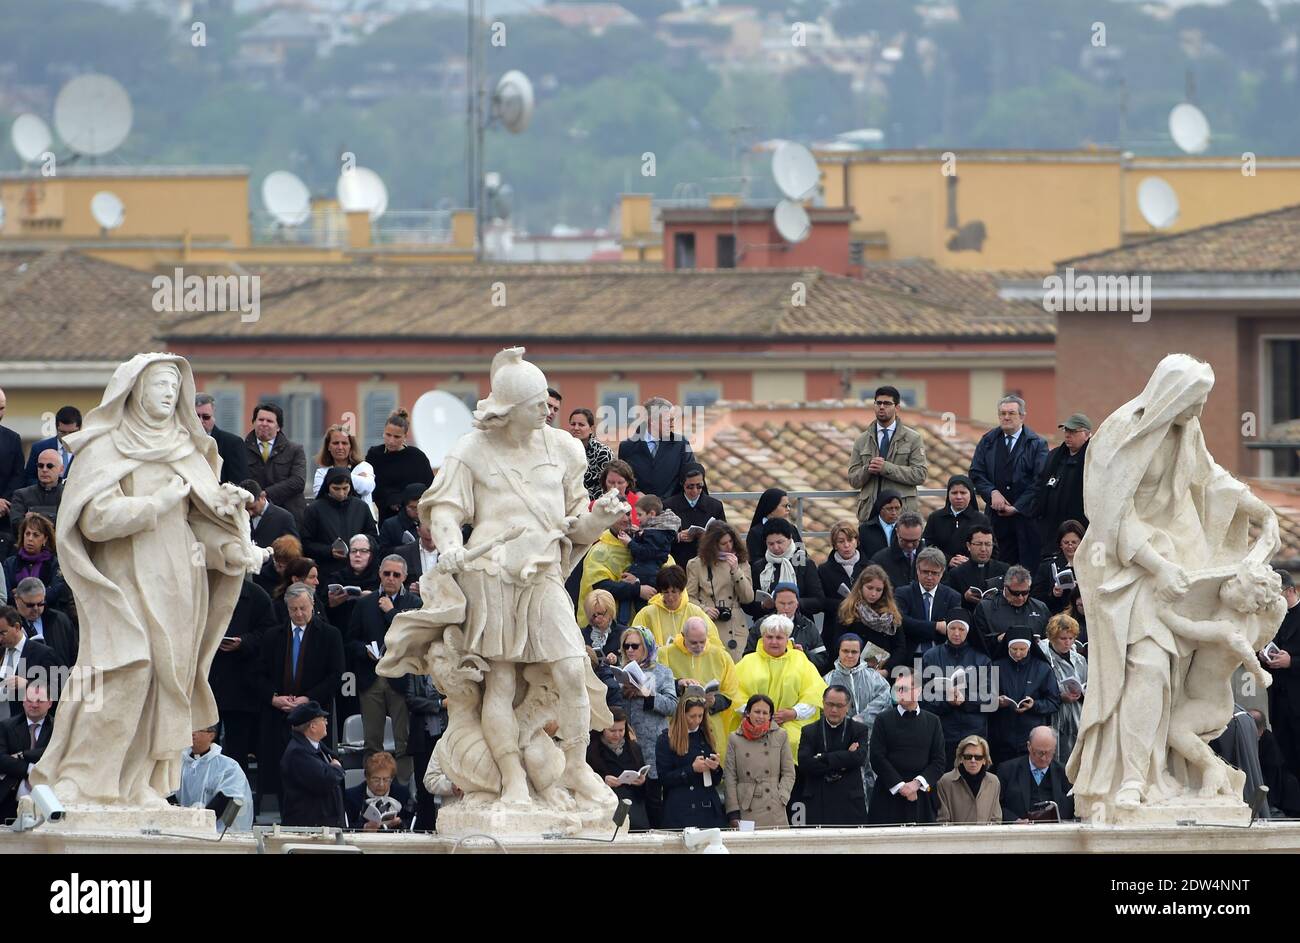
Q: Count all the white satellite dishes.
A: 11